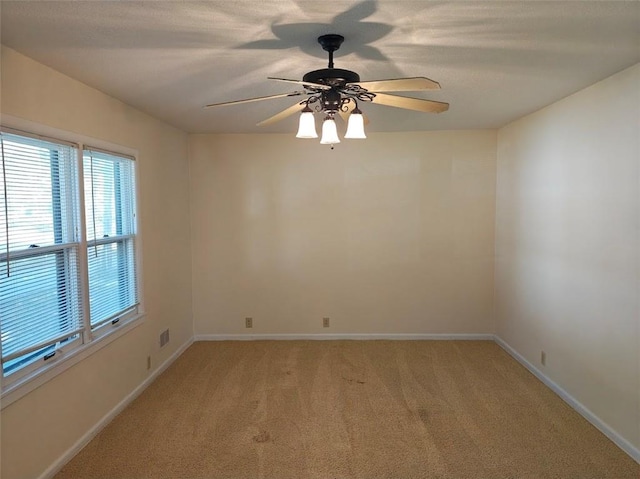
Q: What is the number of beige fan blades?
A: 6